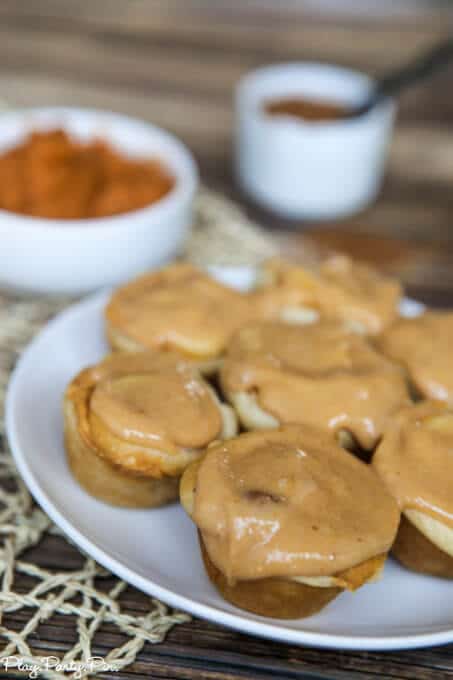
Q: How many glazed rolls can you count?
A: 7